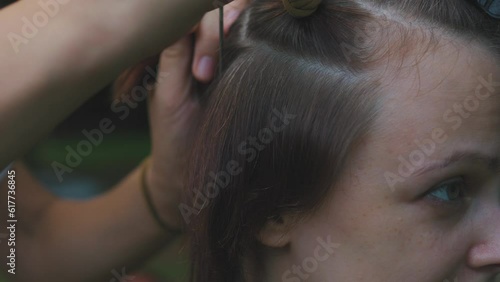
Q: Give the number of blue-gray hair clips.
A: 1